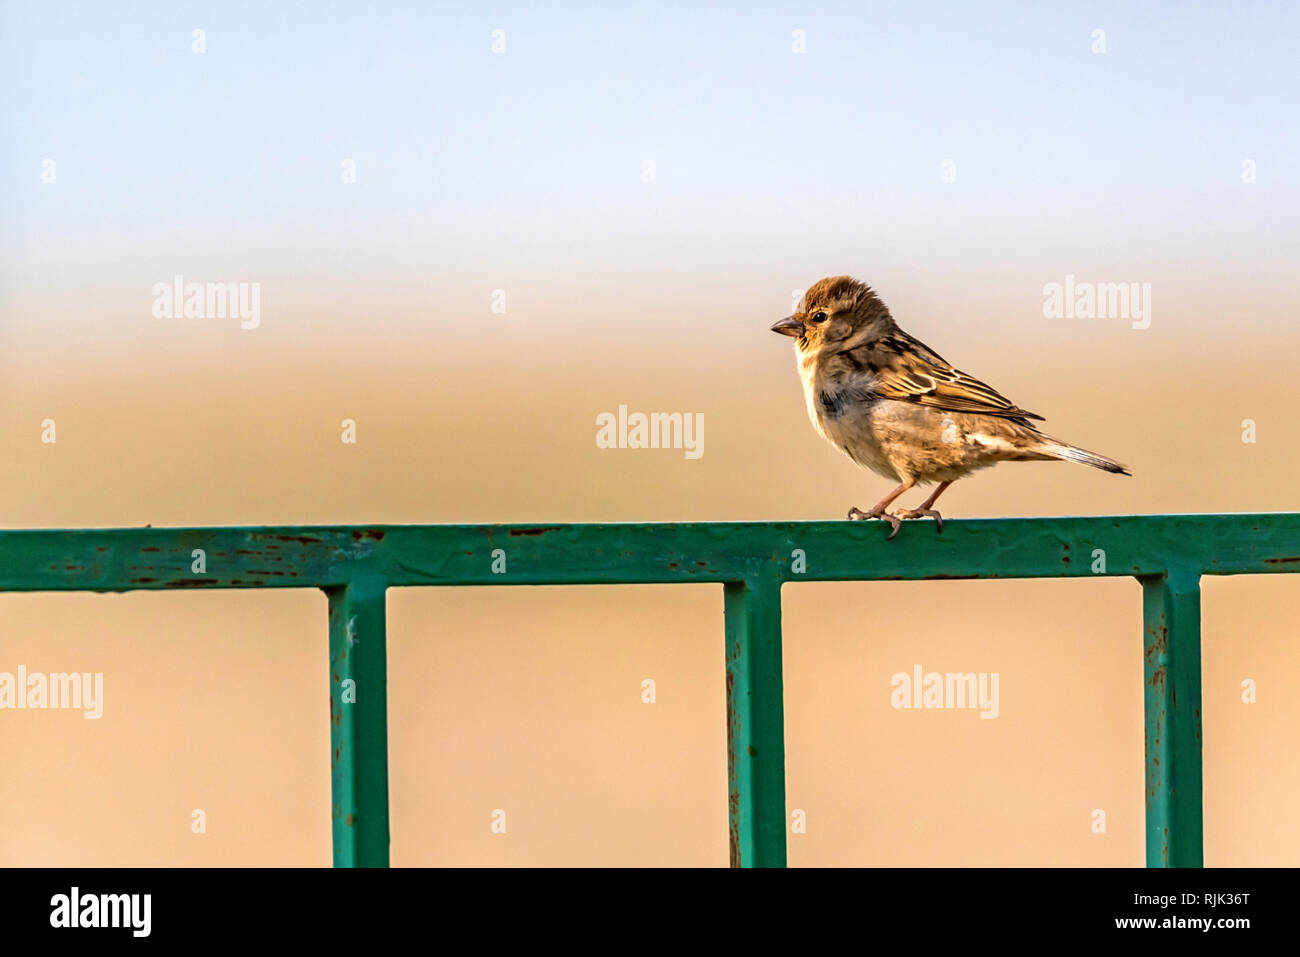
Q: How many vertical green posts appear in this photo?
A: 3